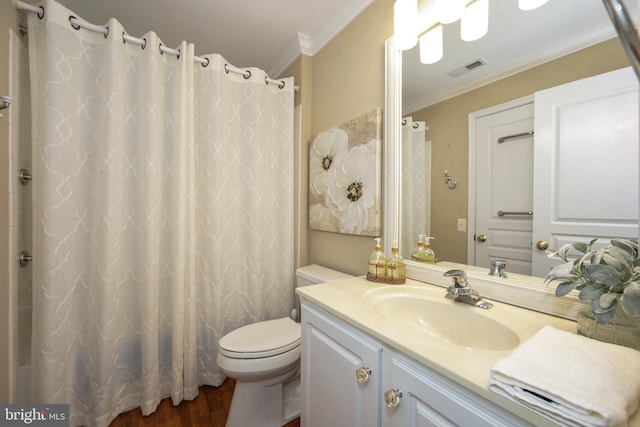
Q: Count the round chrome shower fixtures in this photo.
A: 2